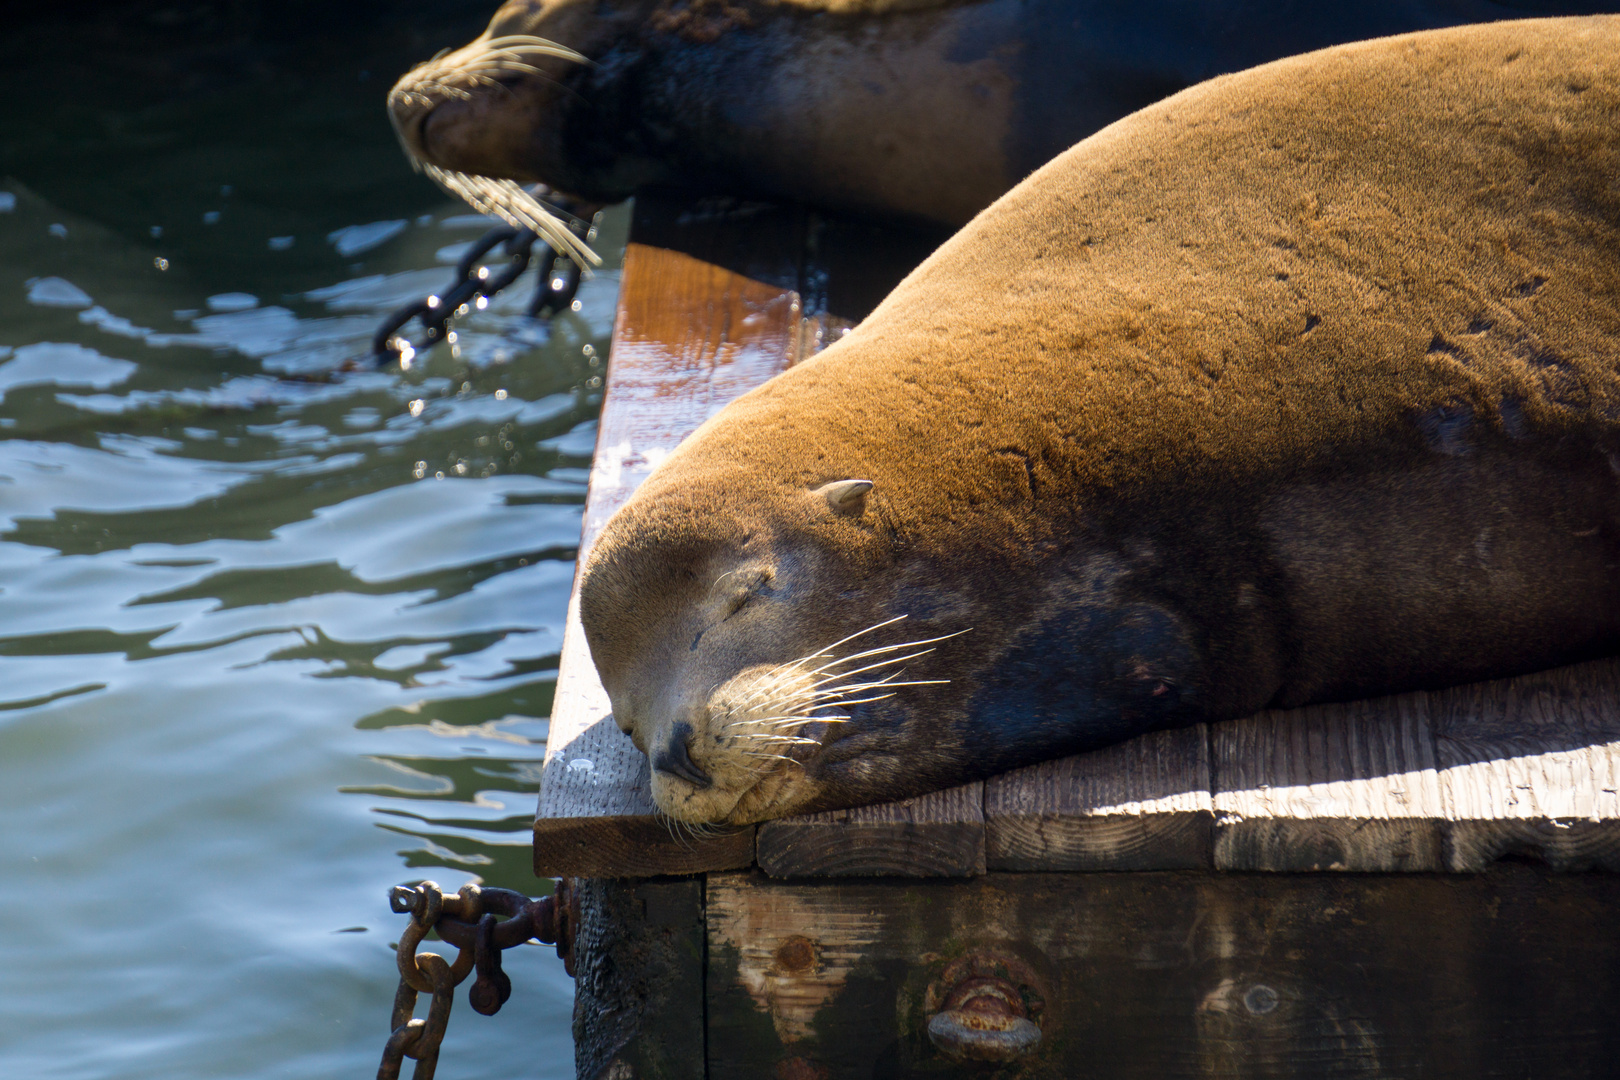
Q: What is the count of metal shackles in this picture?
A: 2